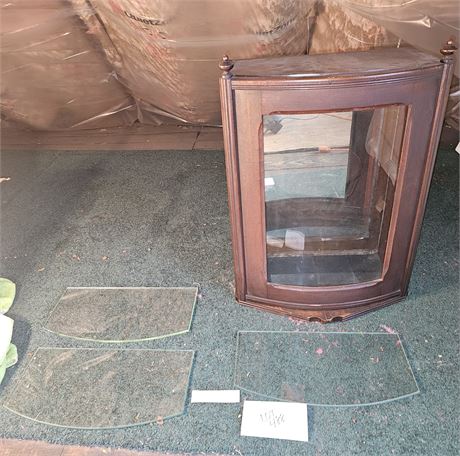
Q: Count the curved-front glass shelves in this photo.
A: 3